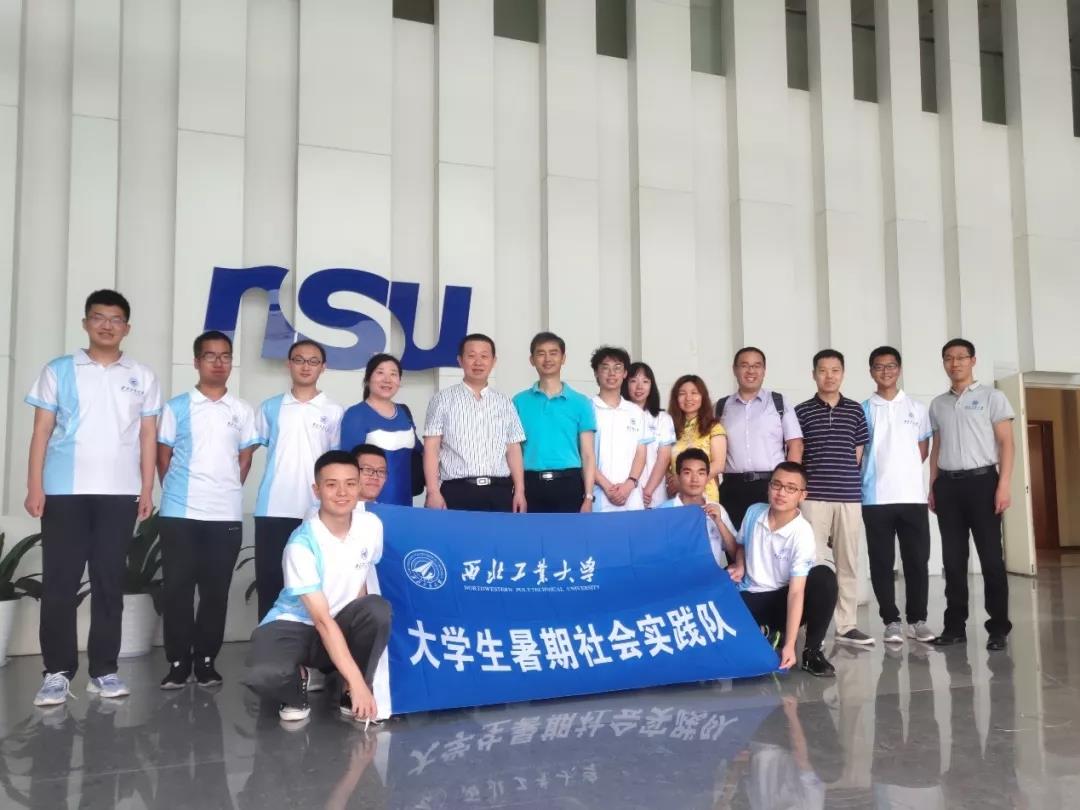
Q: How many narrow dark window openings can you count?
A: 9